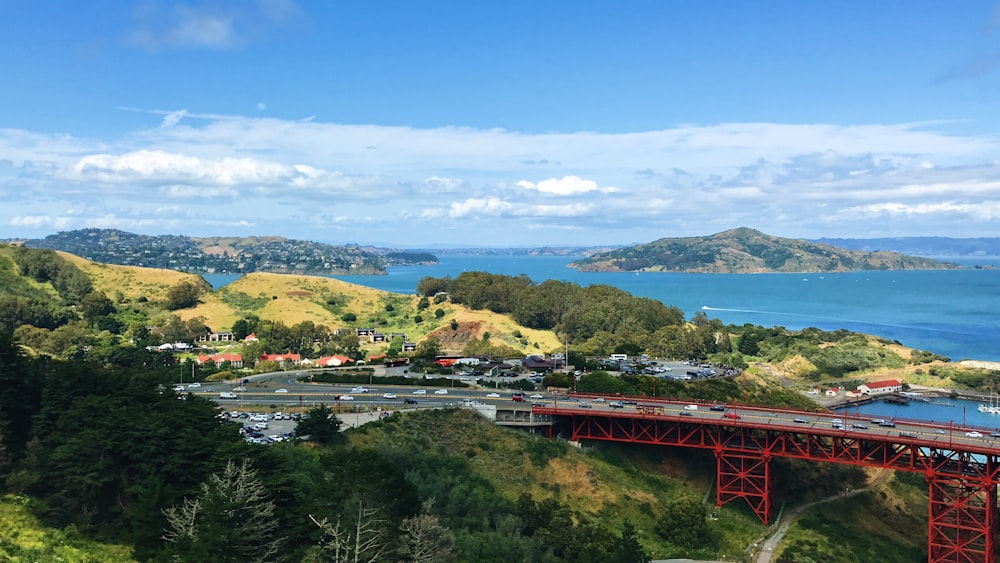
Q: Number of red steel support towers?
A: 2